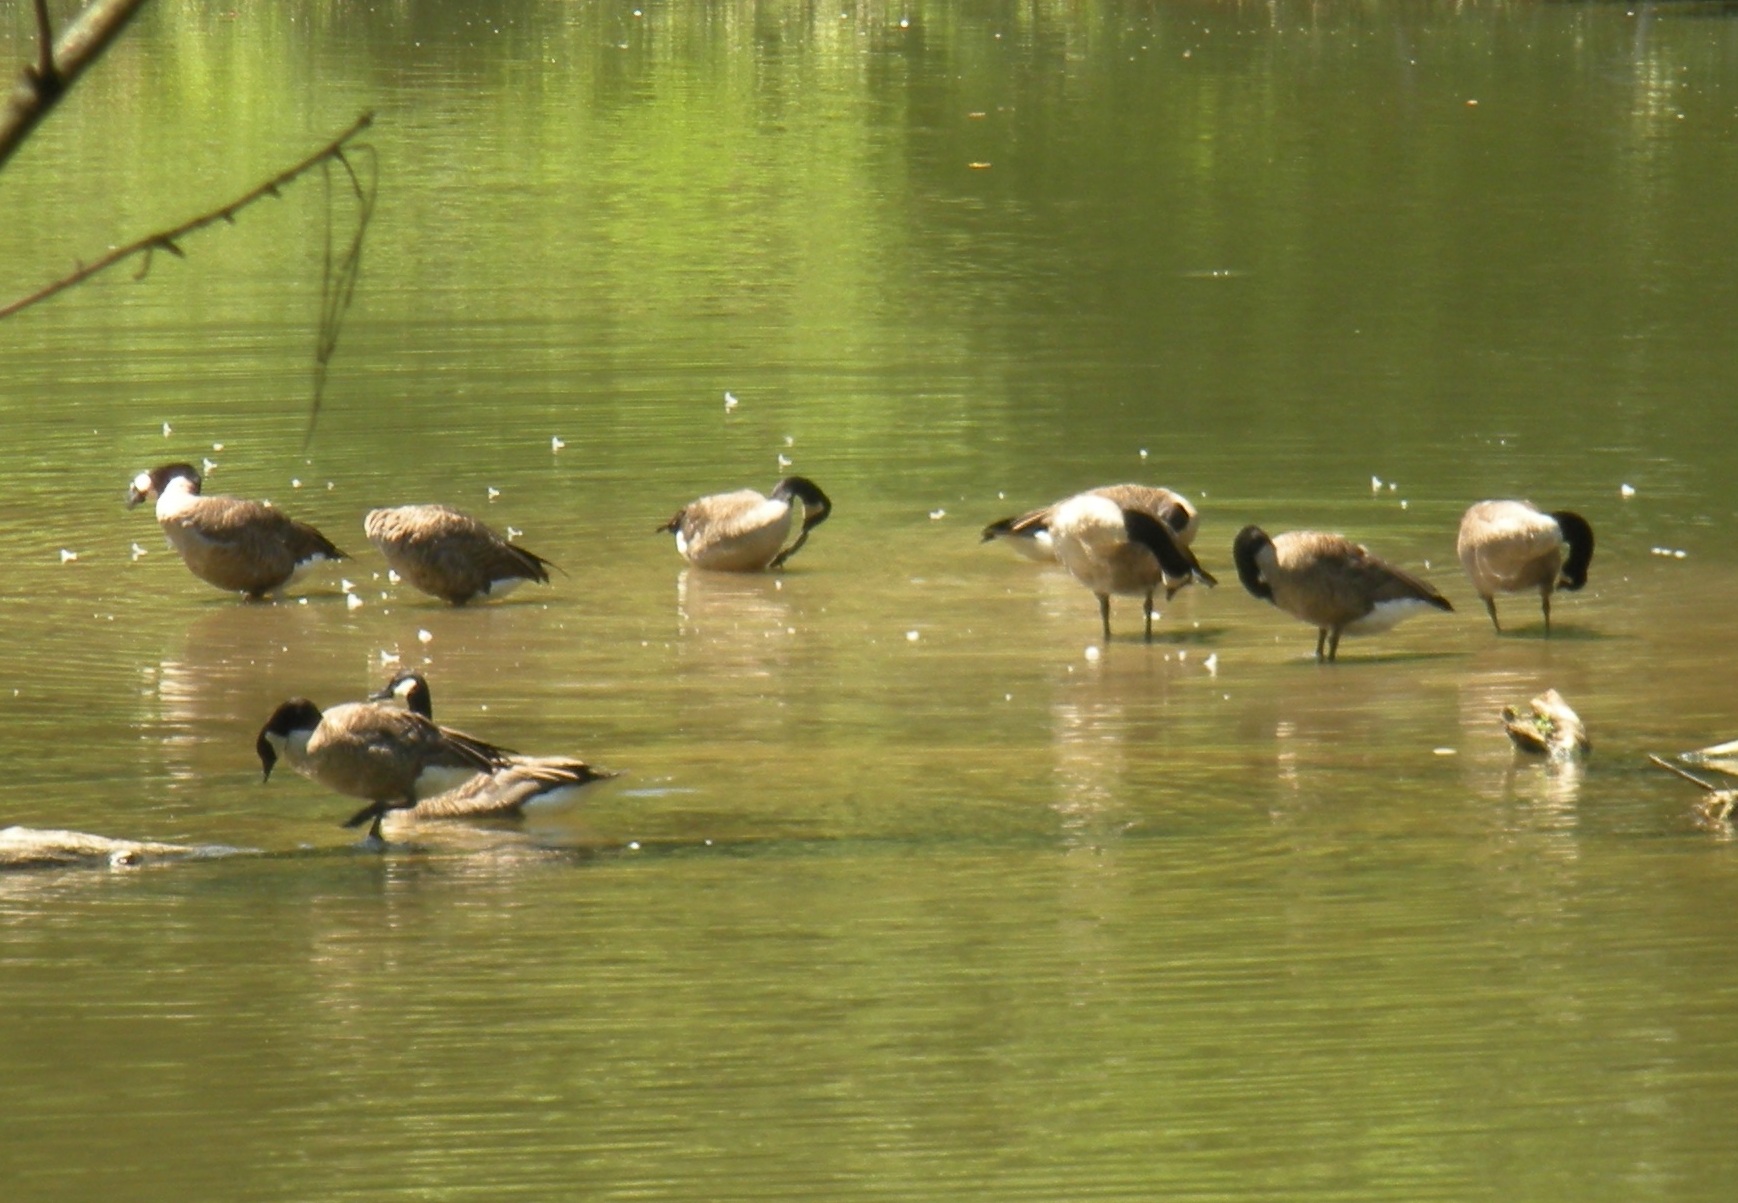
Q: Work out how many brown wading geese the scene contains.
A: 9